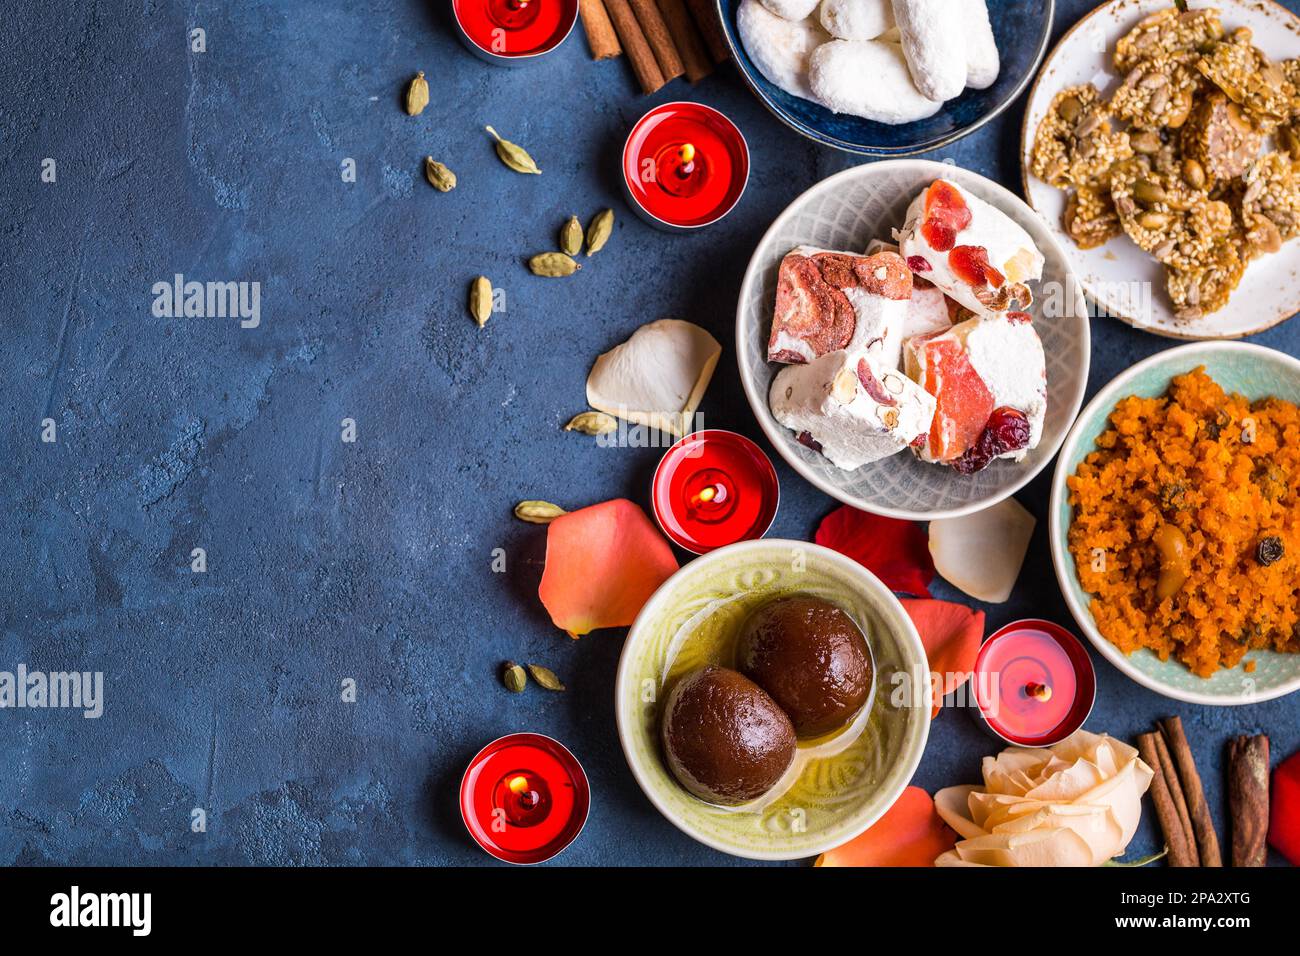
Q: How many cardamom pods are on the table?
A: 11